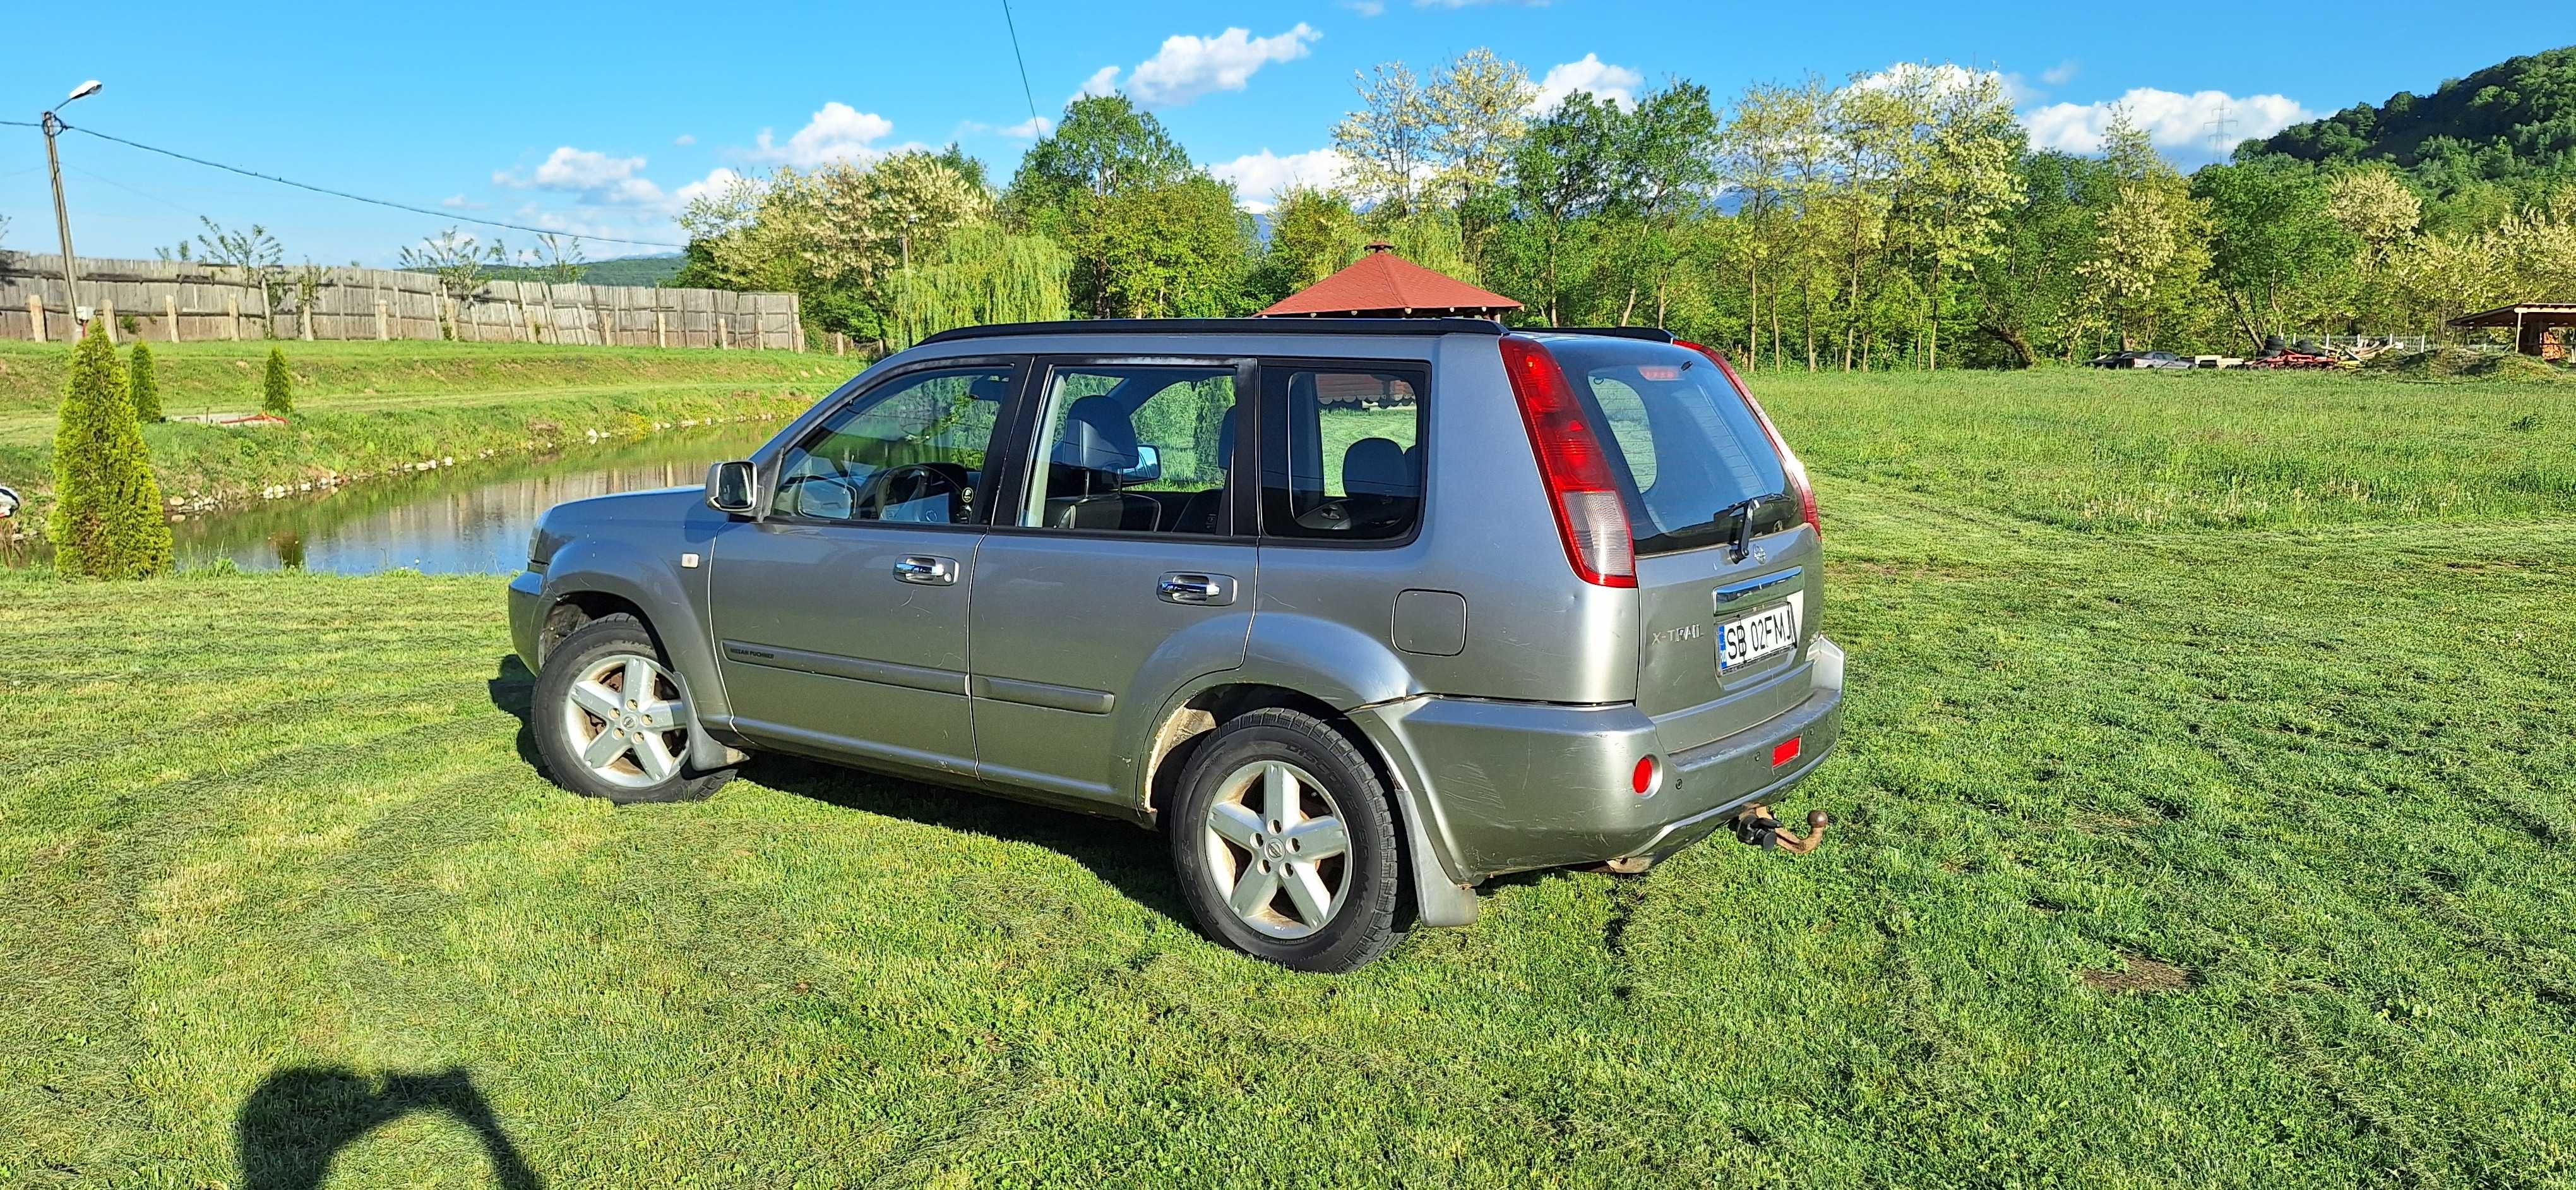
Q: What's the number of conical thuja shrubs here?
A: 3